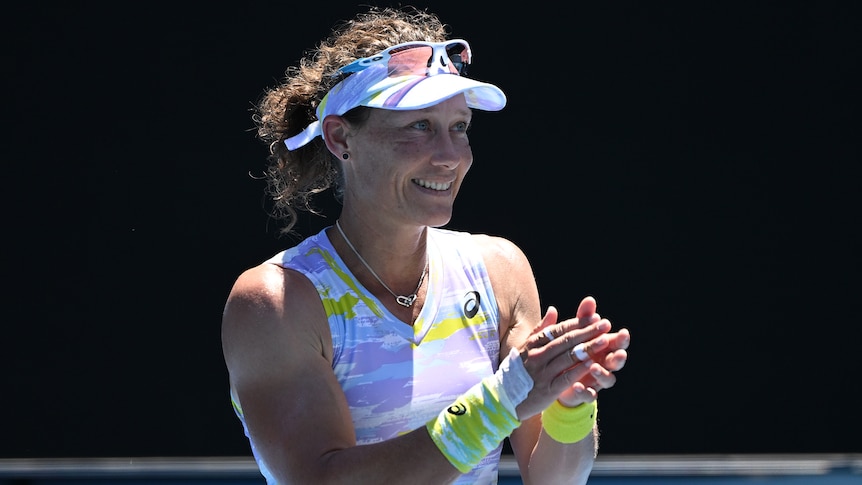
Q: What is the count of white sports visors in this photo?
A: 1